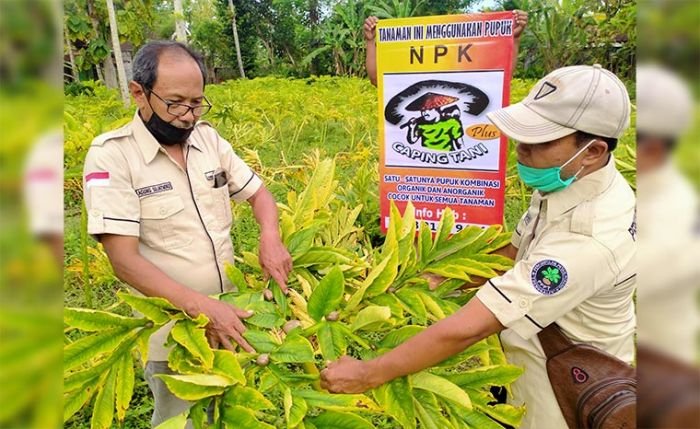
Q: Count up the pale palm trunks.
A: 3